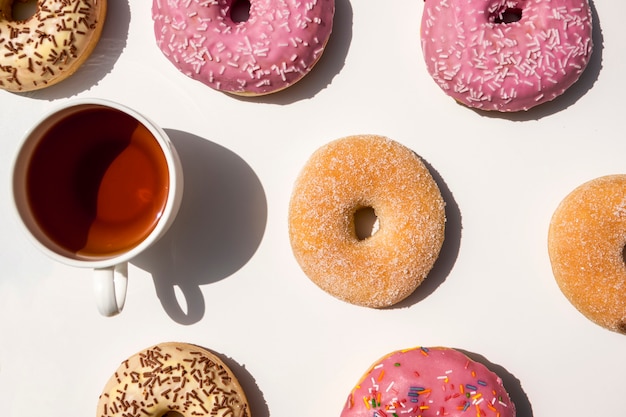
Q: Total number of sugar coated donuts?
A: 2